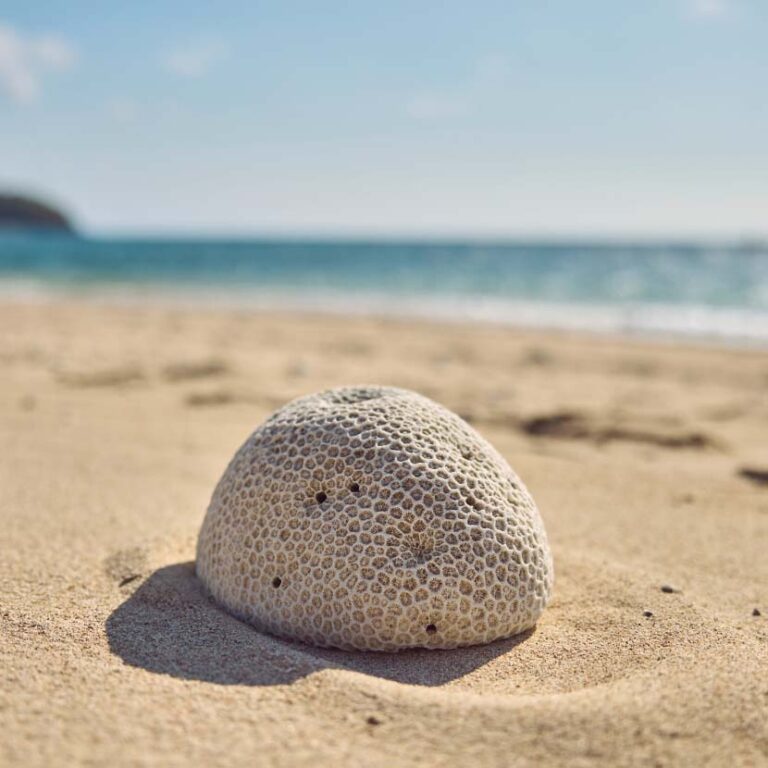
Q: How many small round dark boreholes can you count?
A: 4